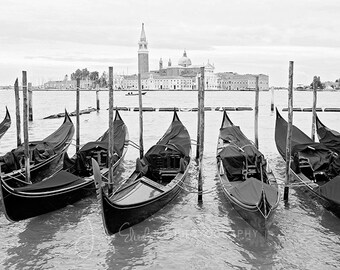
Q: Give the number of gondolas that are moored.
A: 7